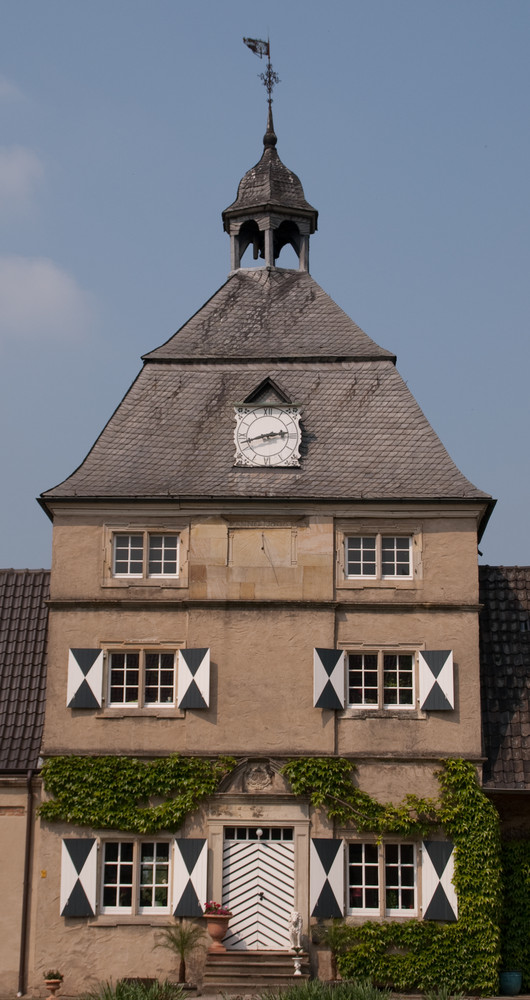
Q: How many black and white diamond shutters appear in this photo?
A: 8